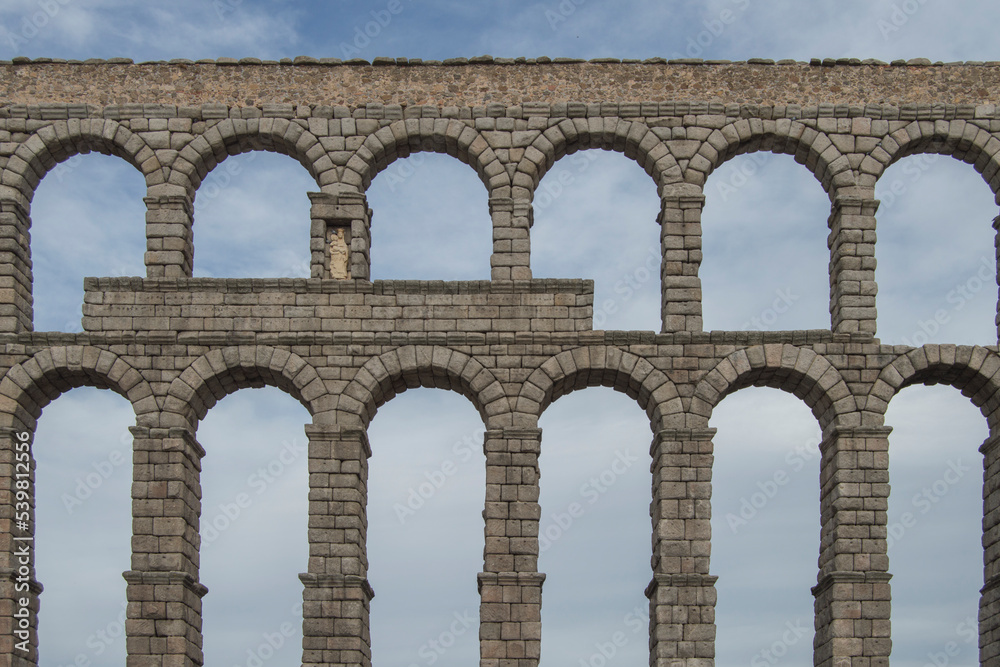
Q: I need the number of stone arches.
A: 12